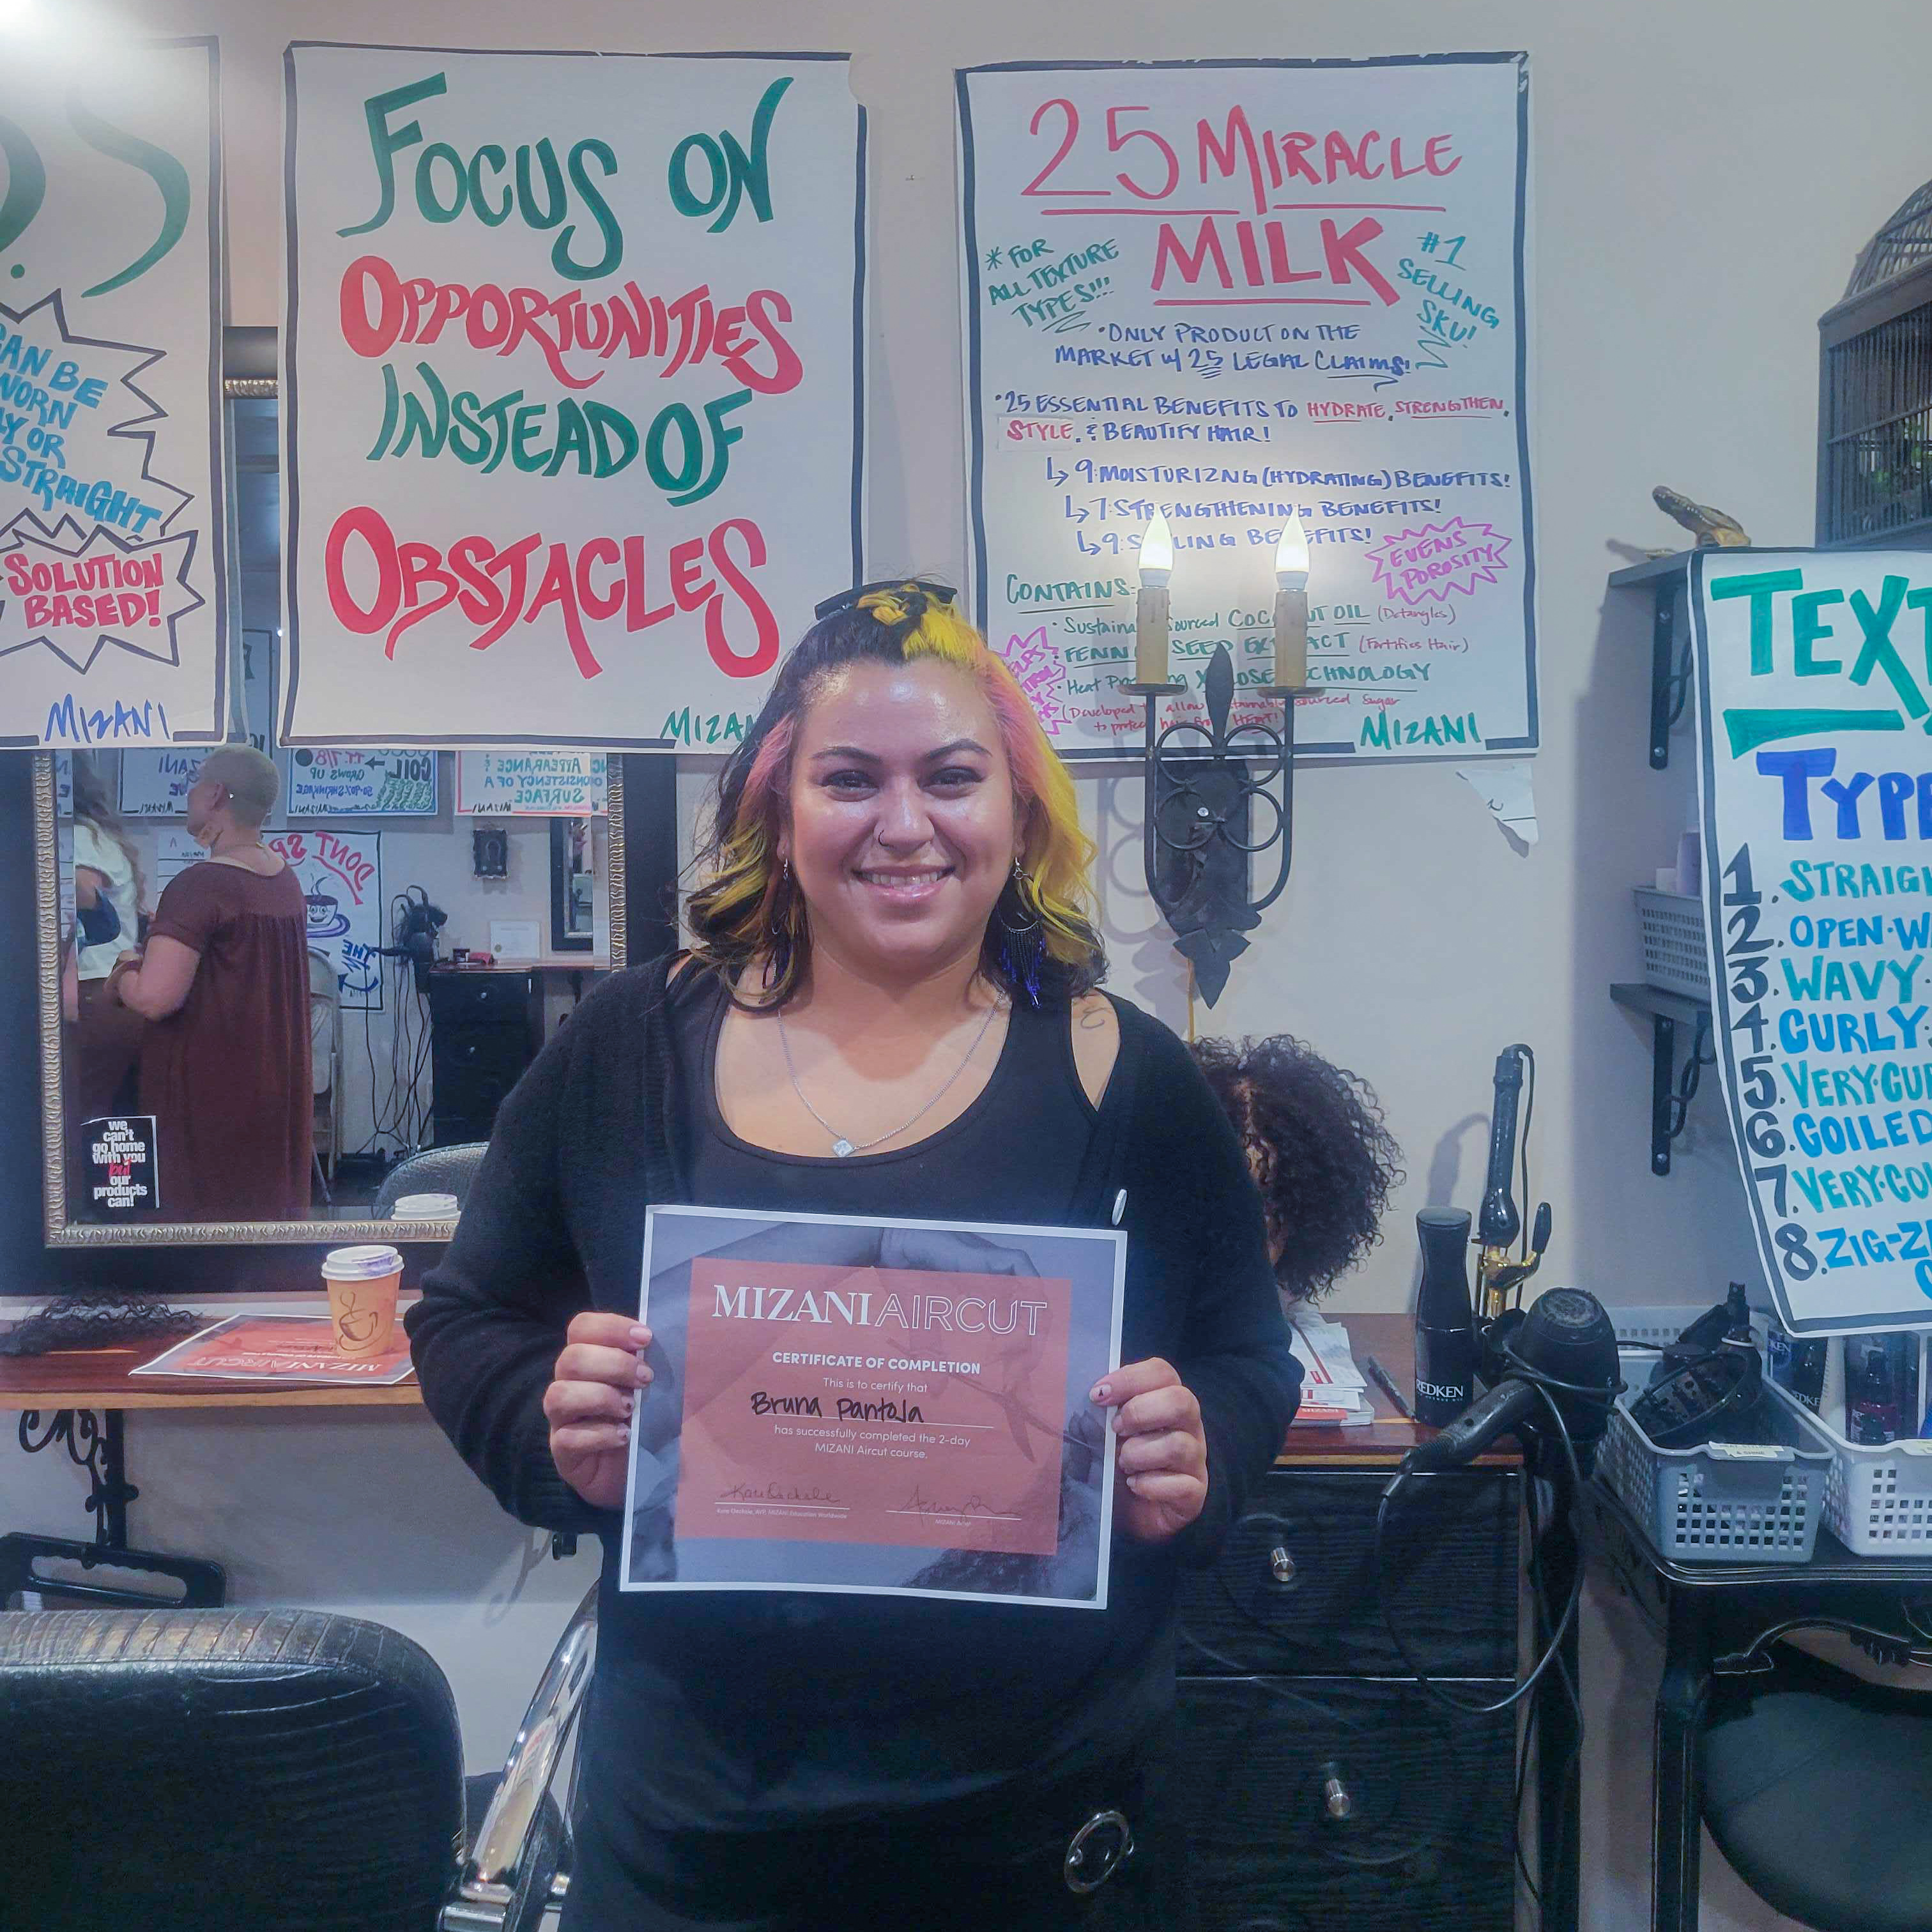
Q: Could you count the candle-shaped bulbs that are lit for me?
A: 2